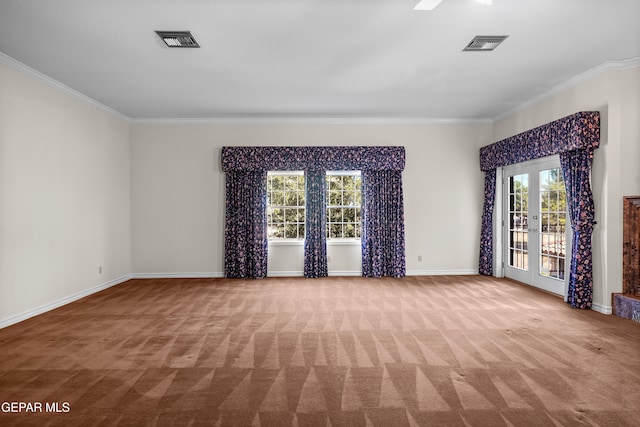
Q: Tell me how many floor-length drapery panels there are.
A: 5